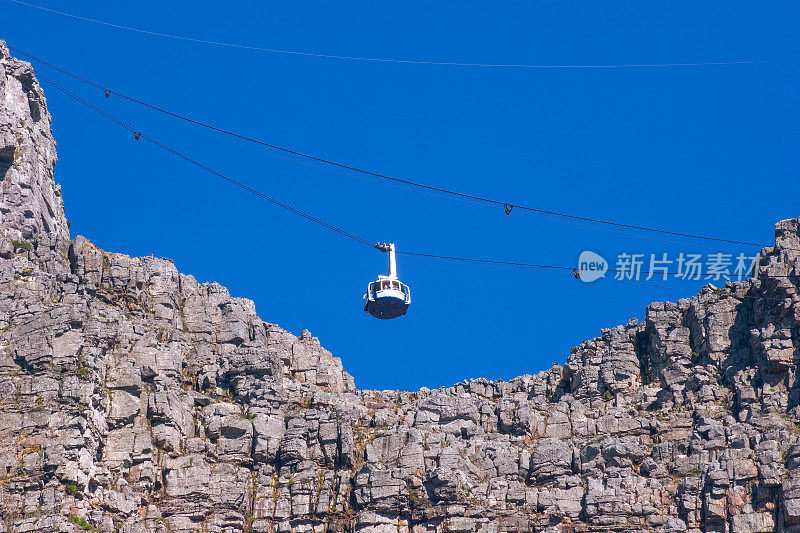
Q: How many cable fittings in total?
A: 4